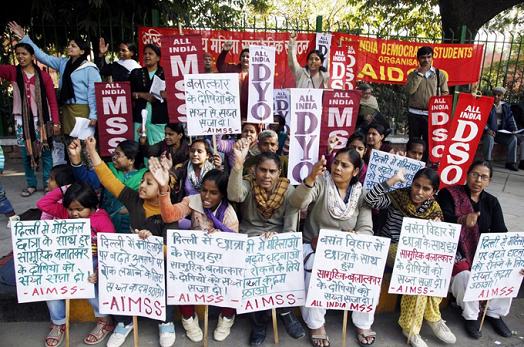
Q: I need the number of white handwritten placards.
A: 9